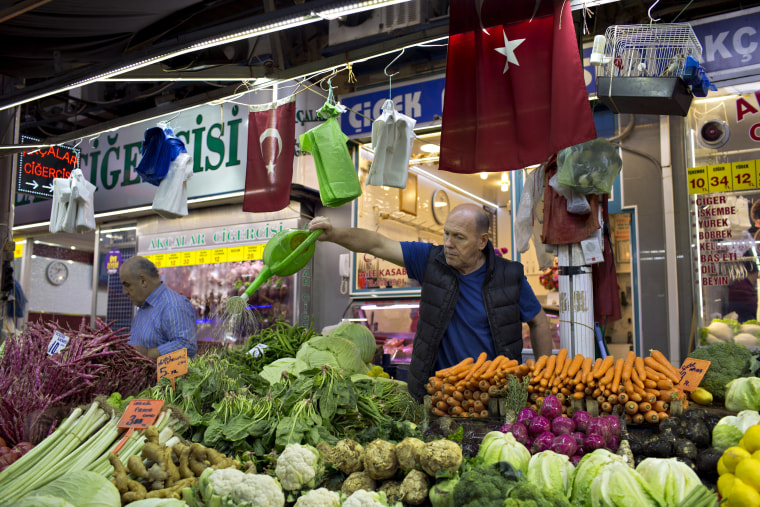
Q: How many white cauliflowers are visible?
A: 5